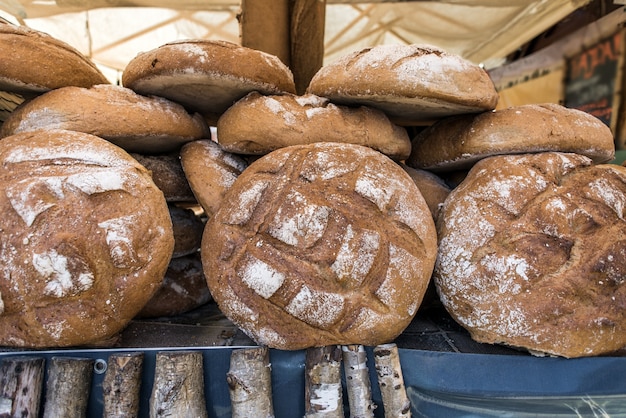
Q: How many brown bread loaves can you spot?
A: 14